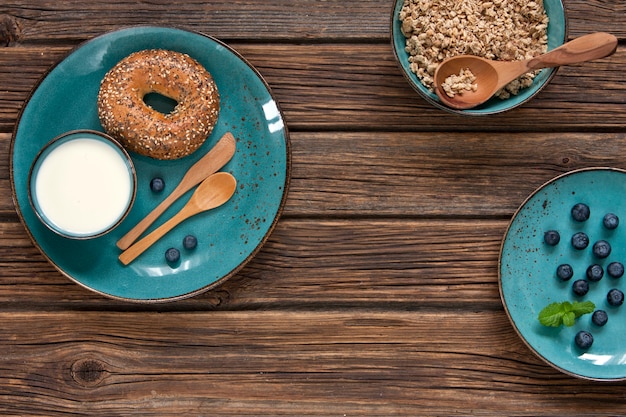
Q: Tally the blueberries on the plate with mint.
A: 12